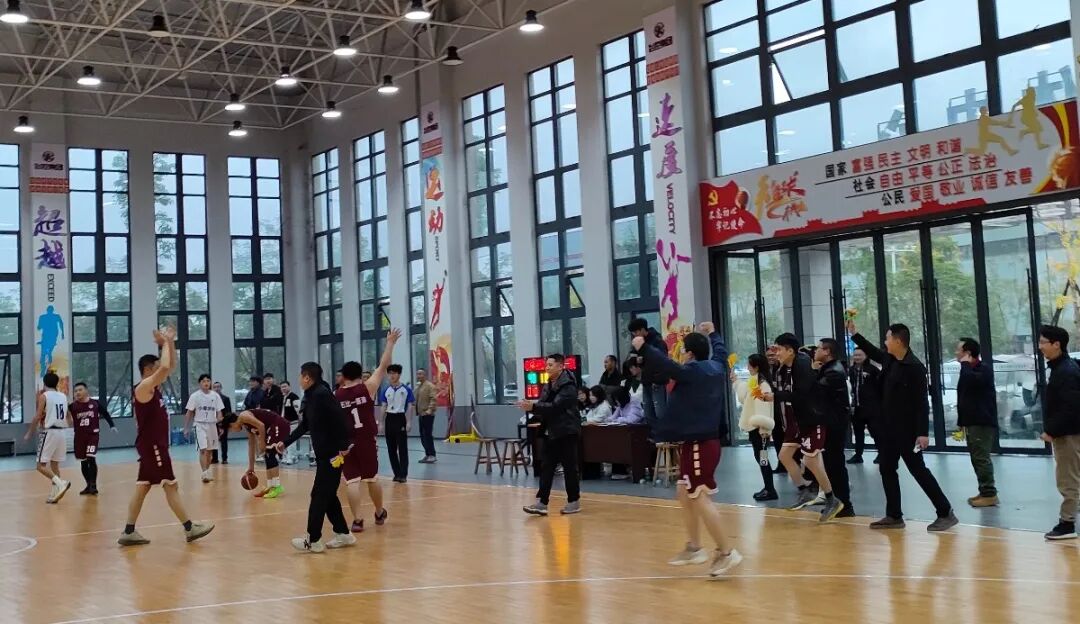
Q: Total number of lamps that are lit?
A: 11